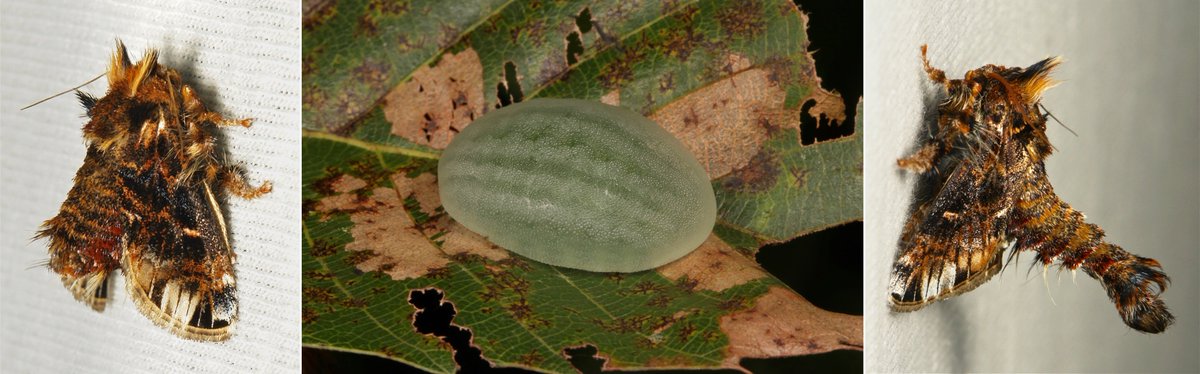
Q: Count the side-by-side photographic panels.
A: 3